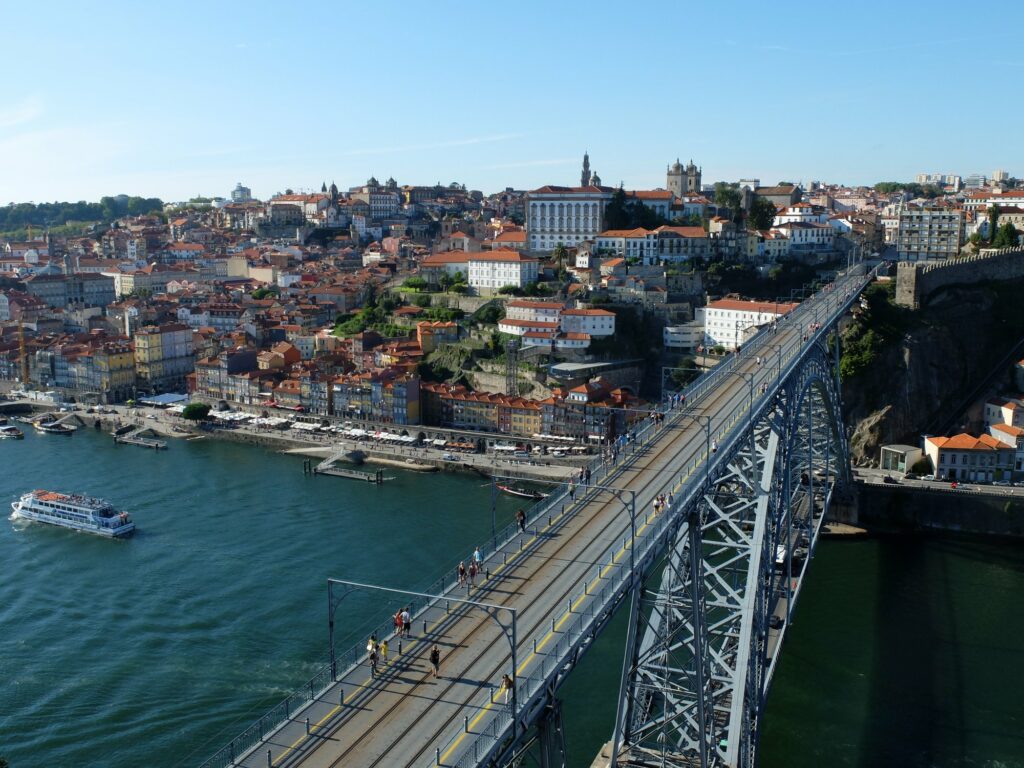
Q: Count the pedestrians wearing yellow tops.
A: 2